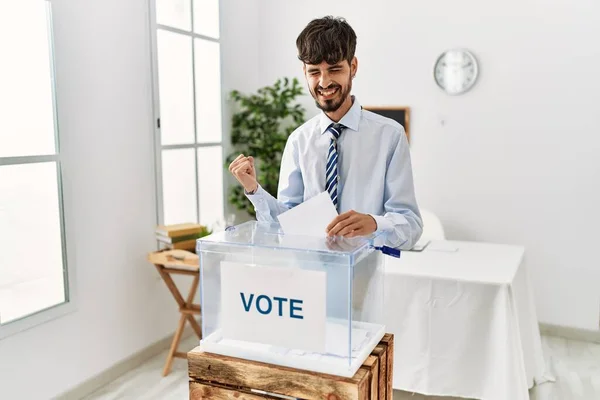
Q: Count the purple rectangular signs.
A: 0